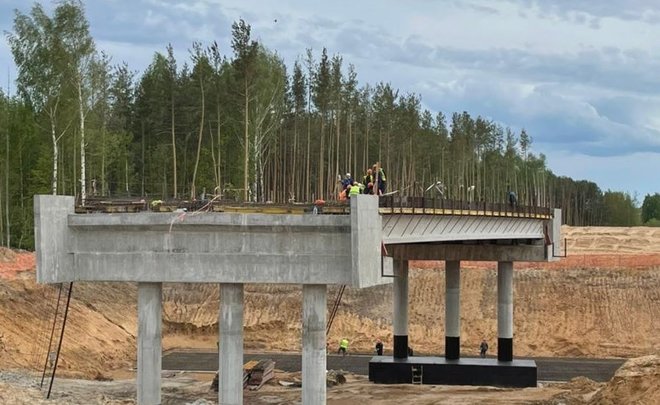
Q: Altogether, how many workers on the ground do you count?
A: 3